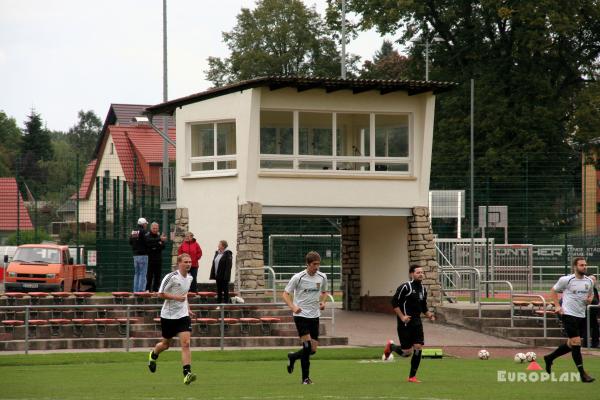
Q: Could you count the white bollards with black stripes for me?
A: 0